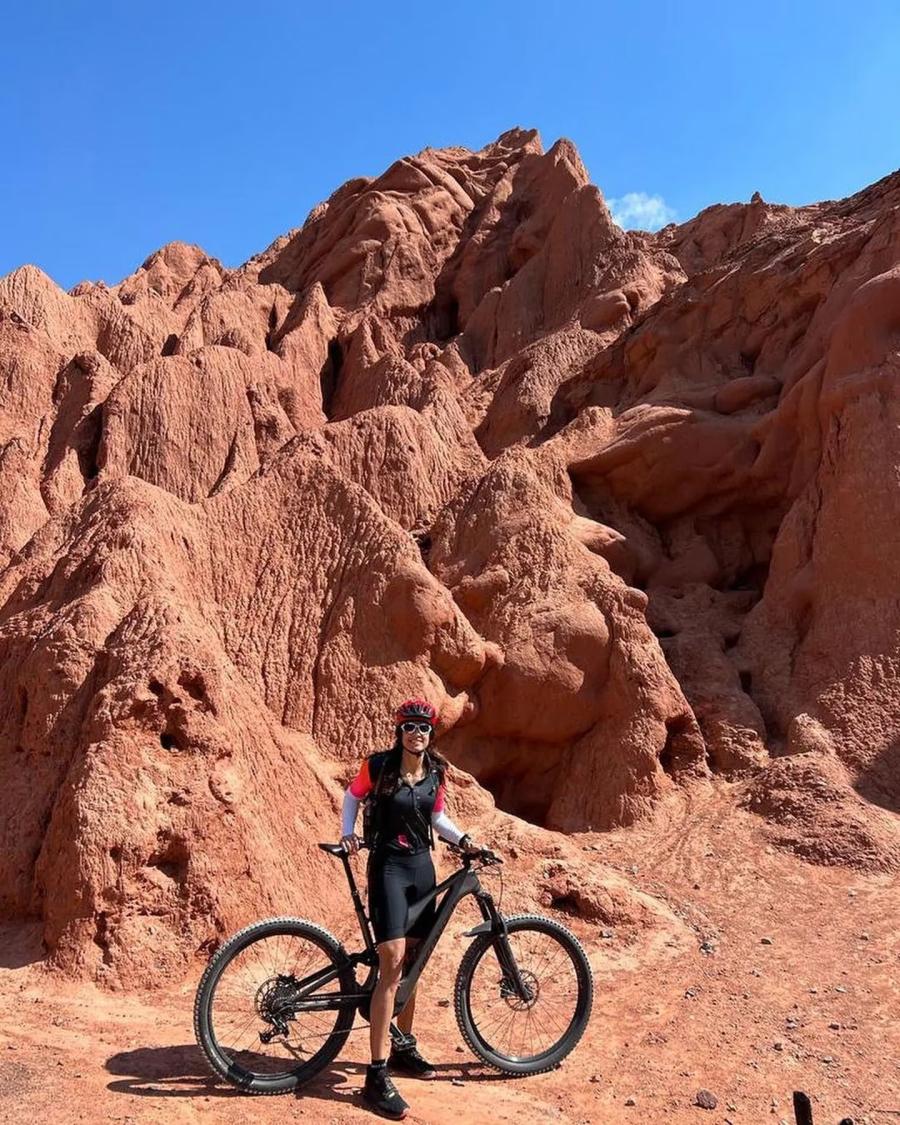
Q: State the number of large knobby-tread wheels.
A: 2